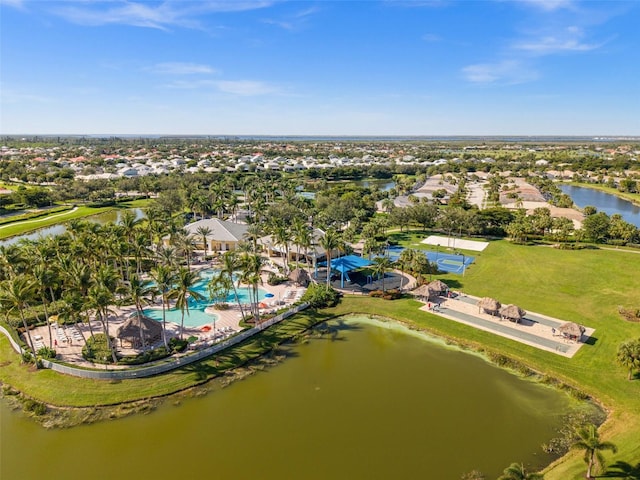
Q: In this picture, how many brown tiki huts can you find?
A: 7